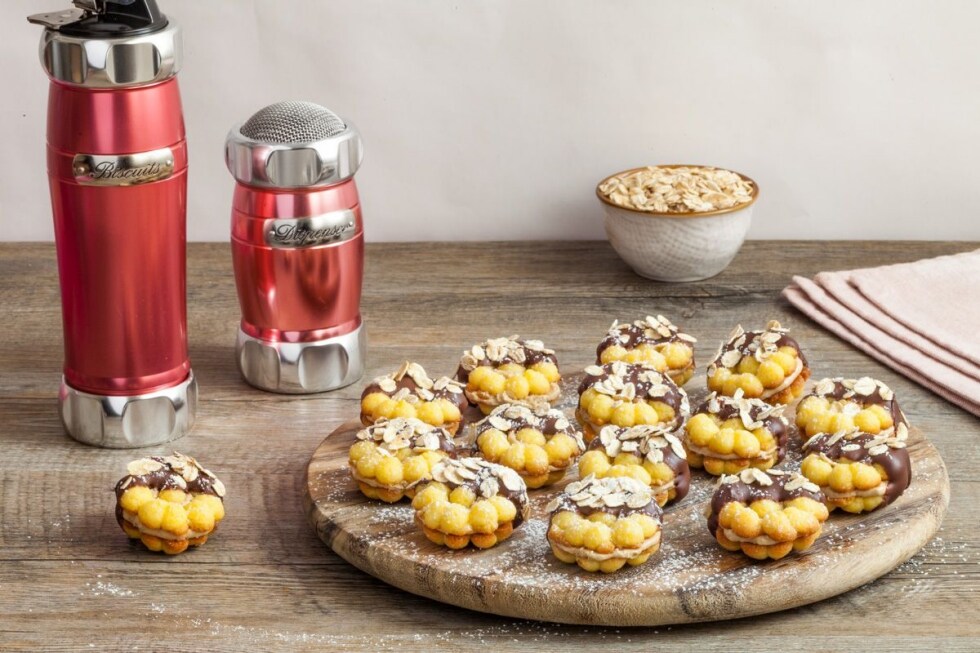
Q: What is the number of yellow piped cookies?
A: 15